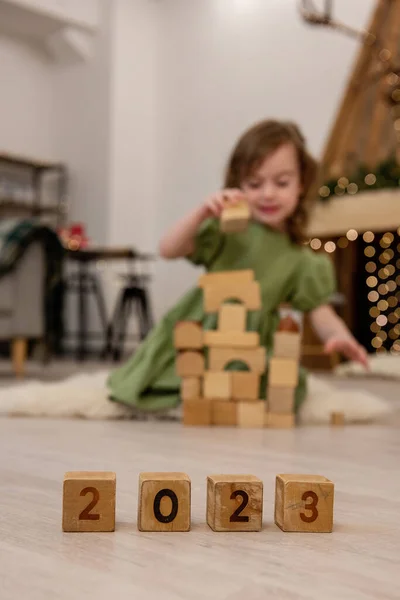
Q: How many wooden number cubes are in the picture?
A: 4